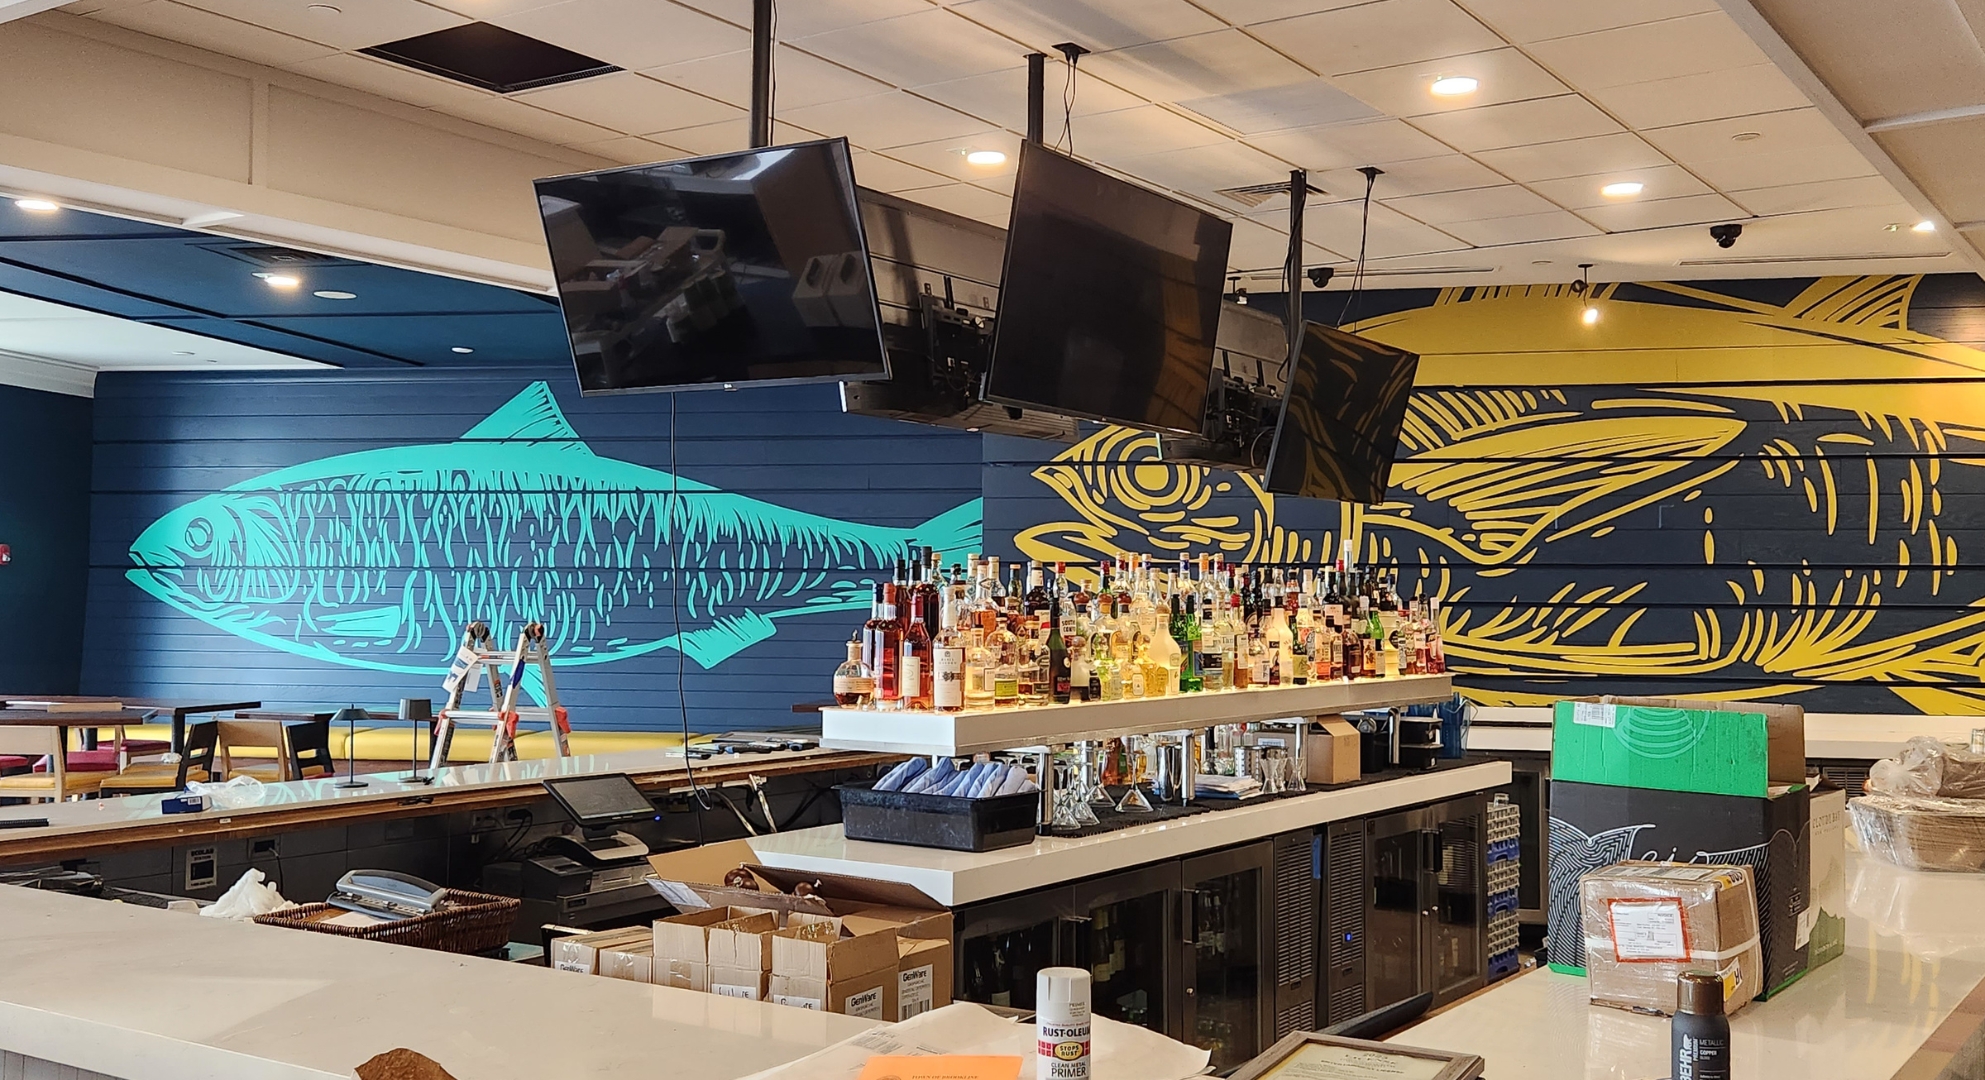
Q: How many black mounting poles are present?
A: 3